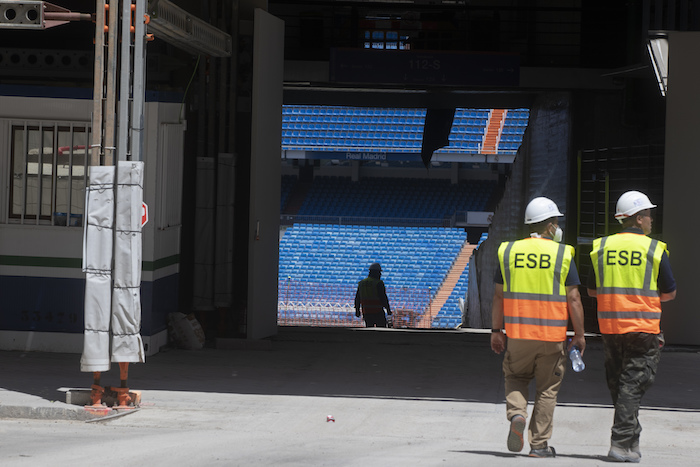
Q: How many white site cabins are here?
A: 1